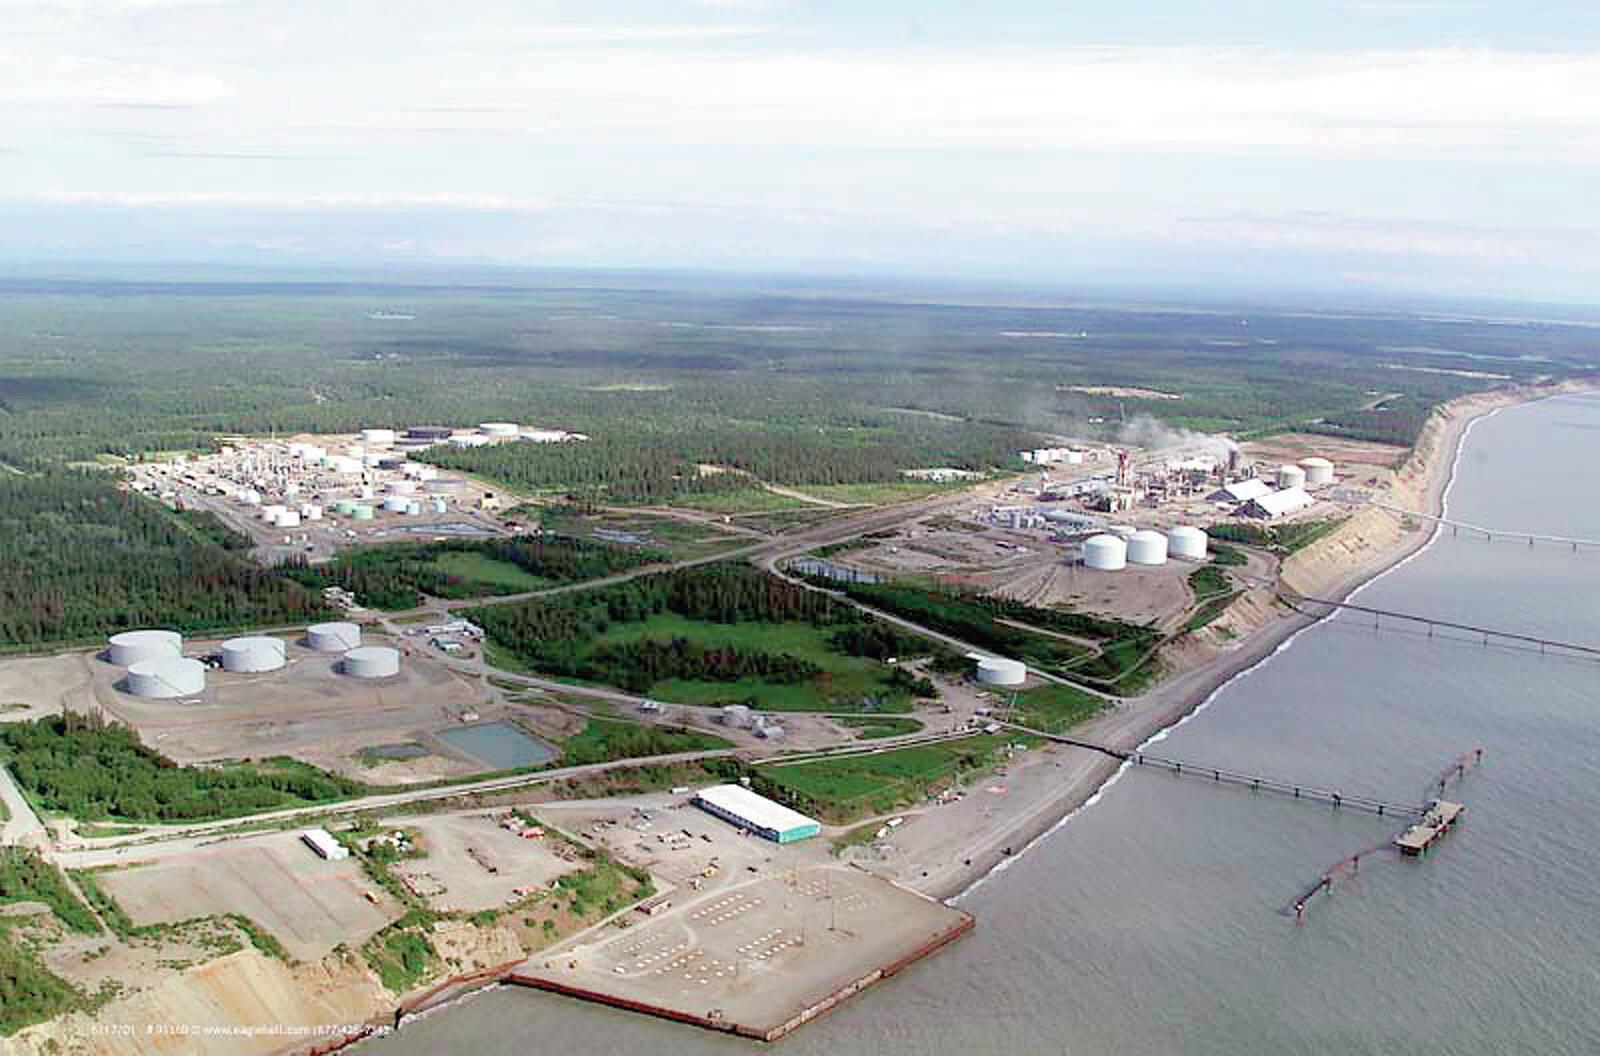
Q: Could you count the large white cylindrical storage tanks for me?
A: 11